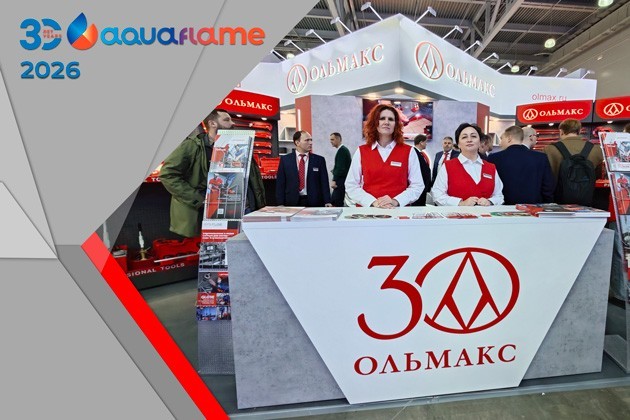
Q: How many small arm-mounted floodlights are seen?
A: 13